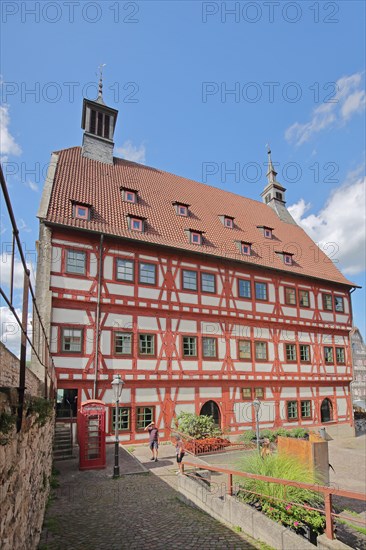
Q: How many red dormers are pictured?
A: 9